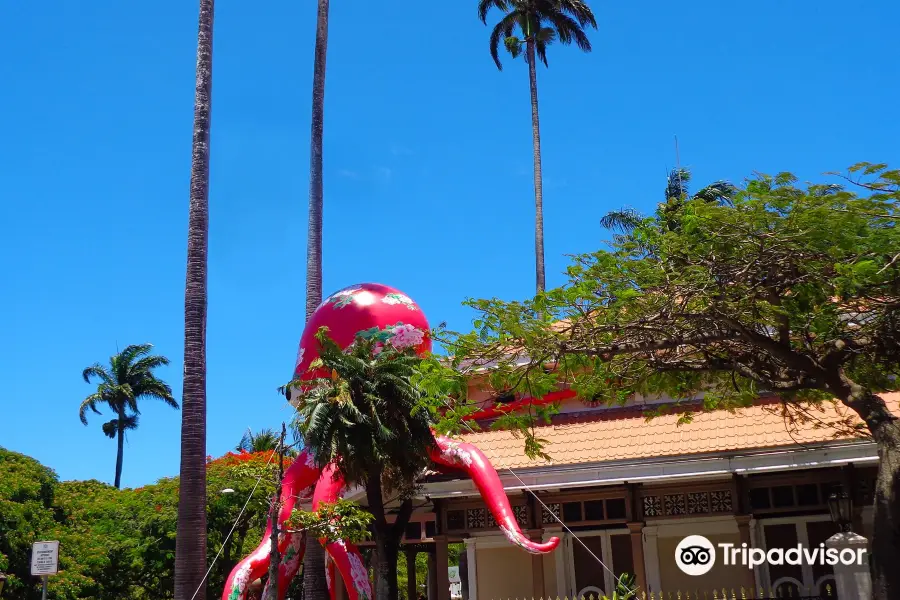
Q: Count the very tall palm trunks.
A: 3